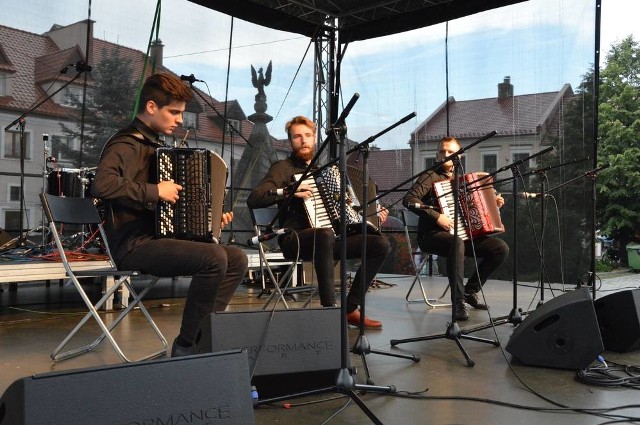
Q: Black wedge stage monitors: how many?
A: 4